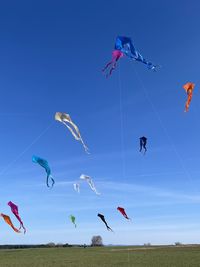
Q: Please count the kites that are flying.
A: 13